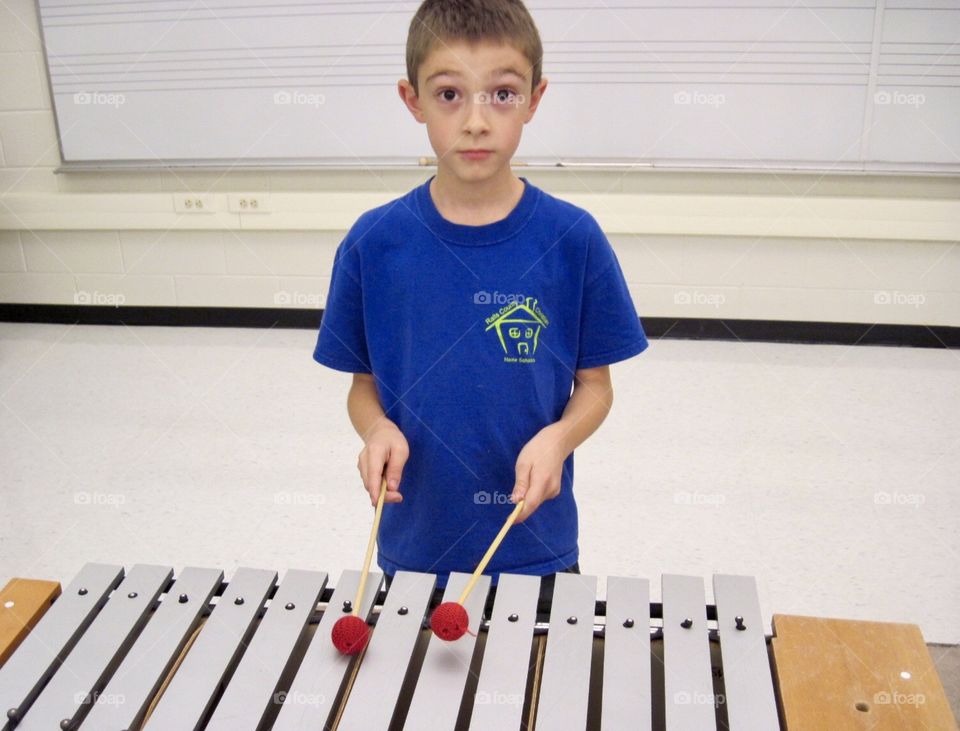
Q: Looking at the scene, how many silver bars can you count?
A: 13